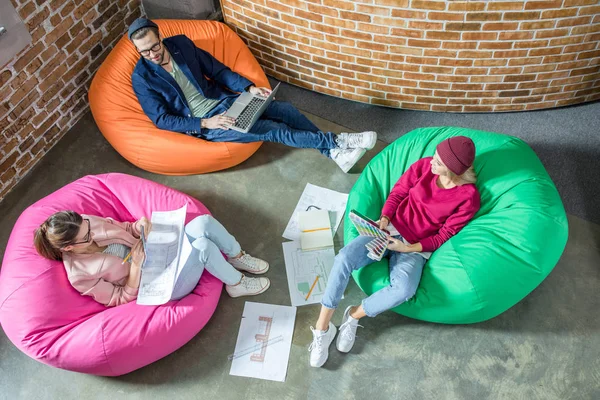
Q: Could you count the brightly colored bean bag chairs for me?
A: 3